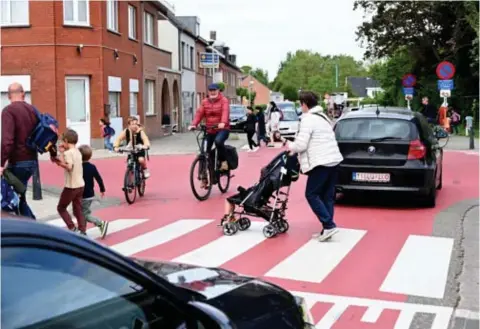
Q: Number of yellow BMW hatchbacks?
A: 0